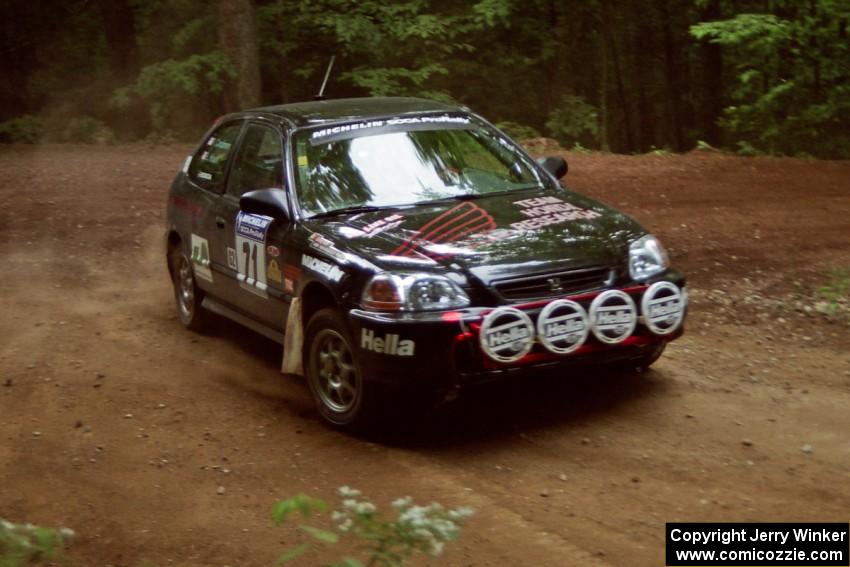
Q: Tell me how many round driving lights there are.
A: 4